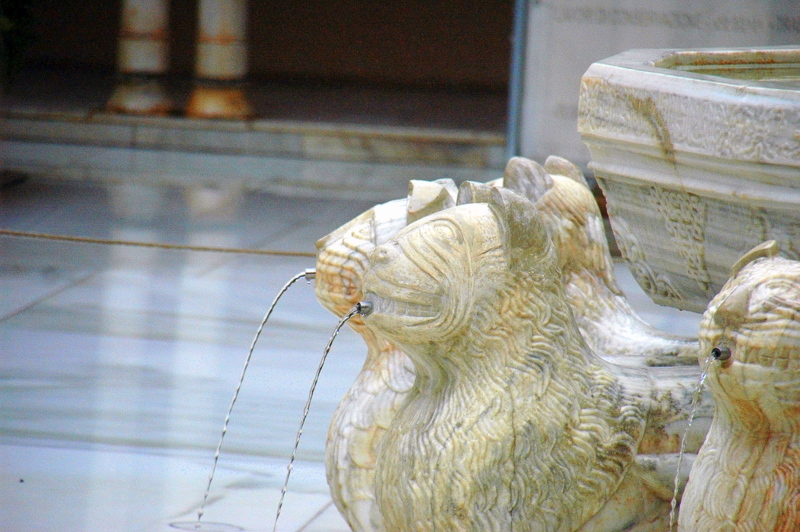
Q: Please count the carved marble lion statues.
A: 4